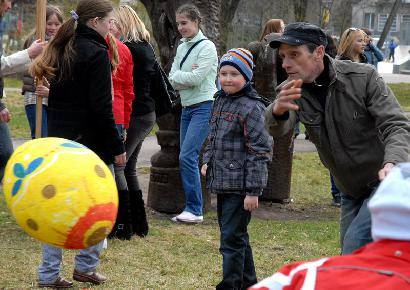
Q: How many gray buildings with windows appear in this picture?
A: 1